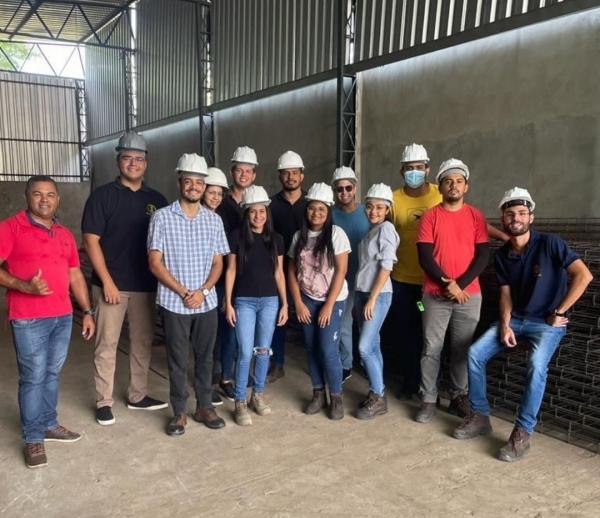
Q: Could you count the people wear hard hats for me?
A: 12